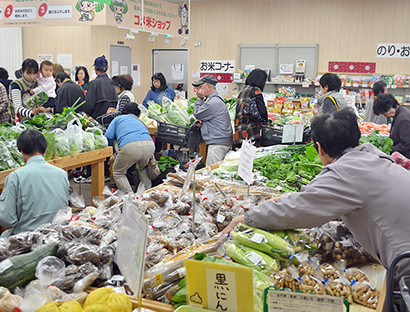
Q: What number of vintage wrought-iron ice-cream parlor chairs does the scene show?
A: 0